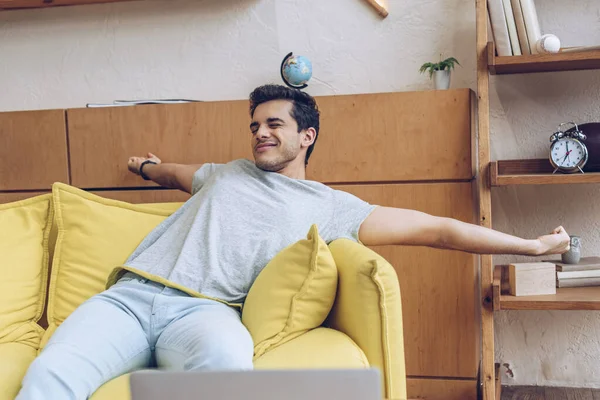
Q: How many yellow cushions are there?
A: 3